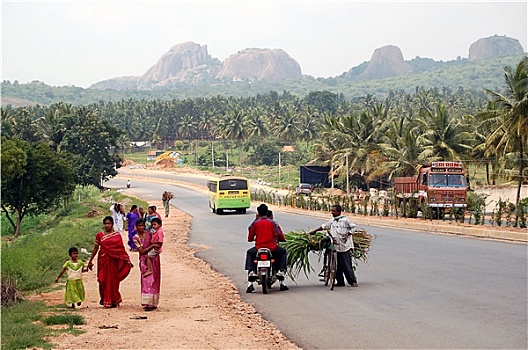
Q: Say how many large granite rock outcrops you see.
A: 4